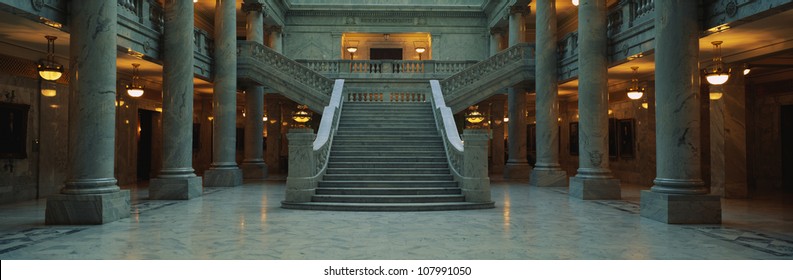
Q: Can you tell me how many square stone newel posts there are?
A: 2